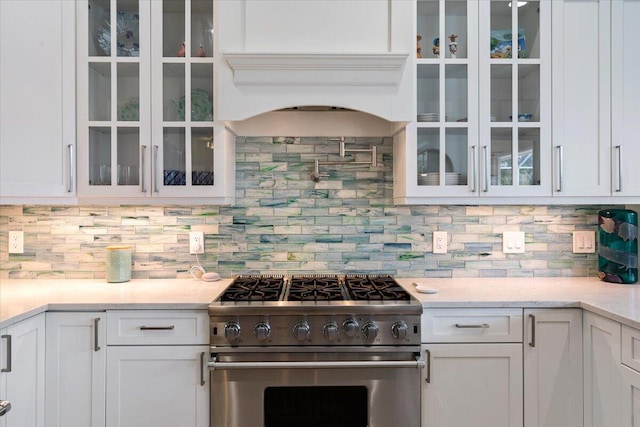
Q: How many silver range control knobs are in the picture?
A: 7